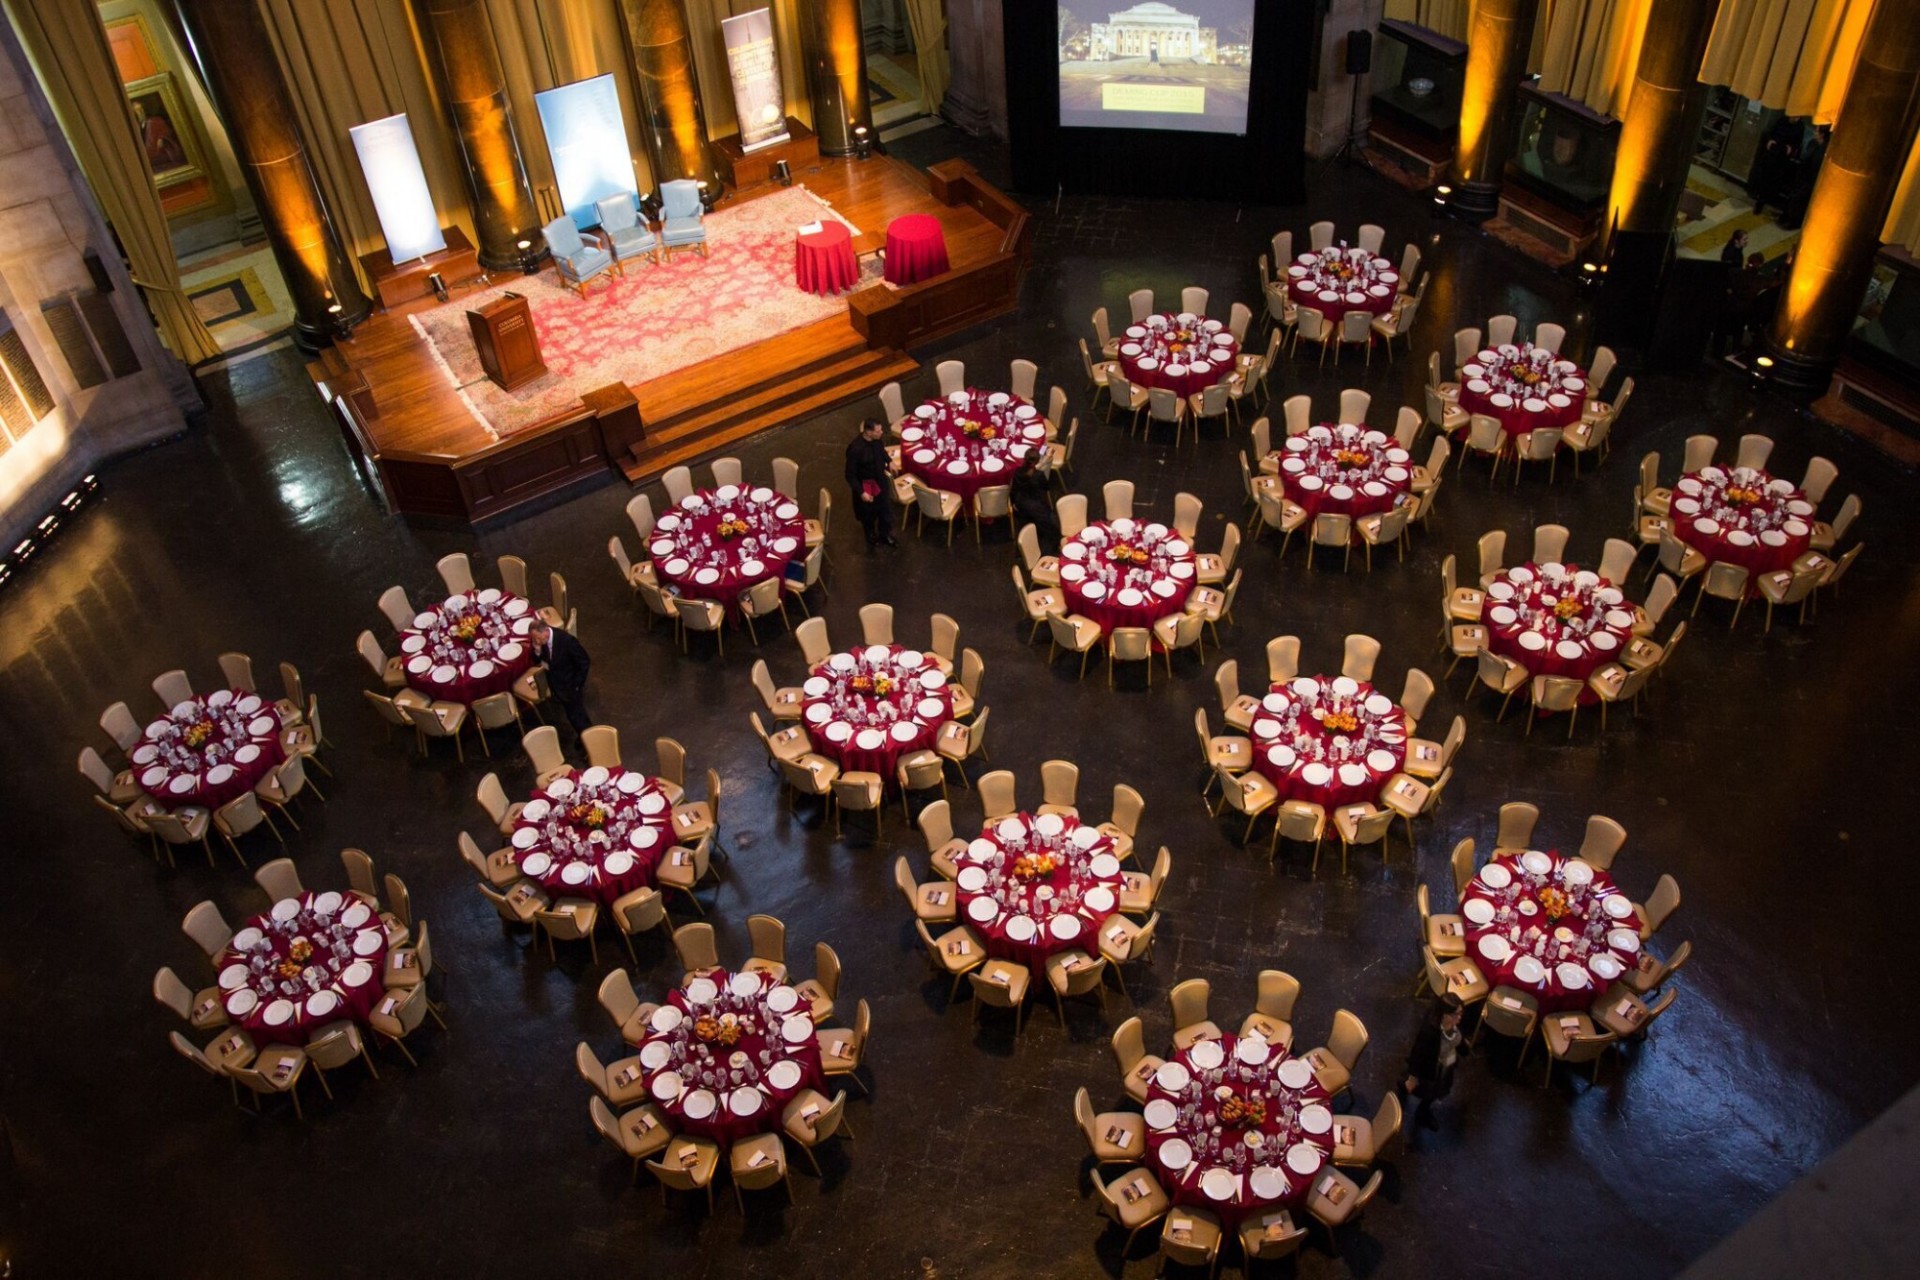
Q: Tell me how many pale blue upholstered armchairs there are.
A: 3